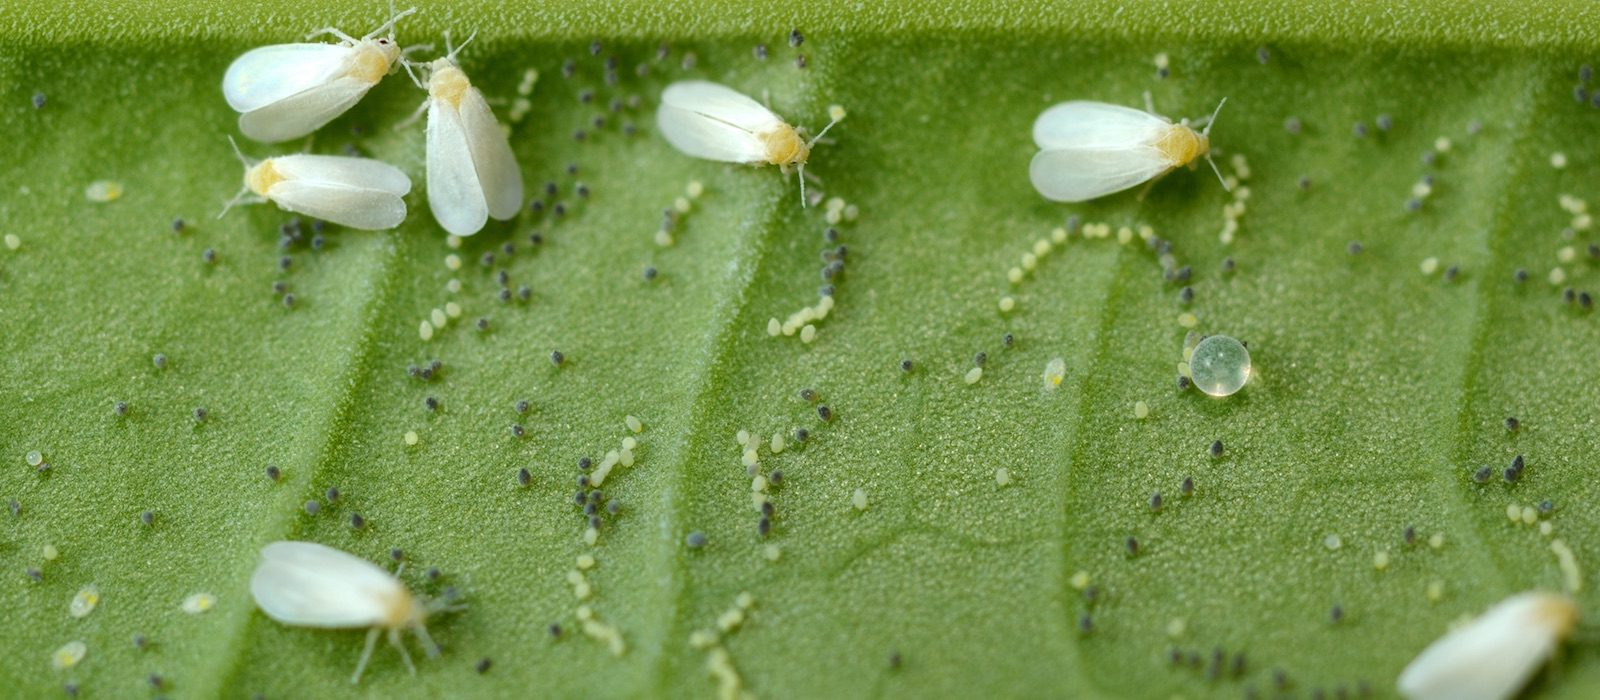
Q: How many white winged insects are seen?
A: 7